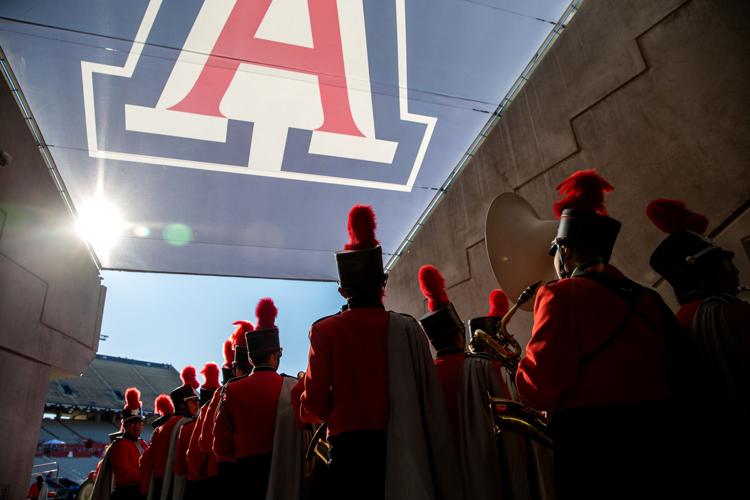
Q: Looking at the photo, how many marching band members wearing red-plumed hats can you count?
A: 12